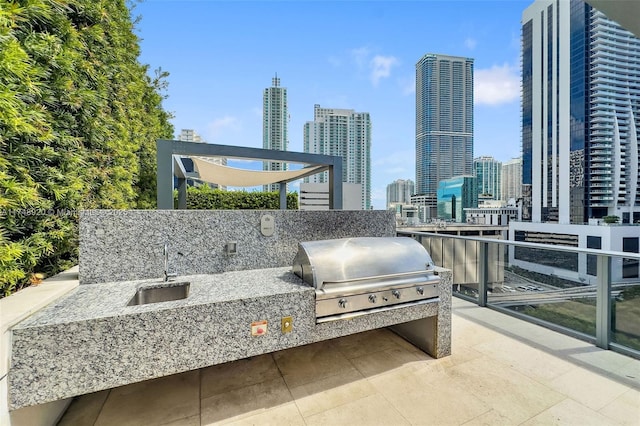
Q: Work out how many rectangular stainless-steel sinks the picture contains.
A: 1